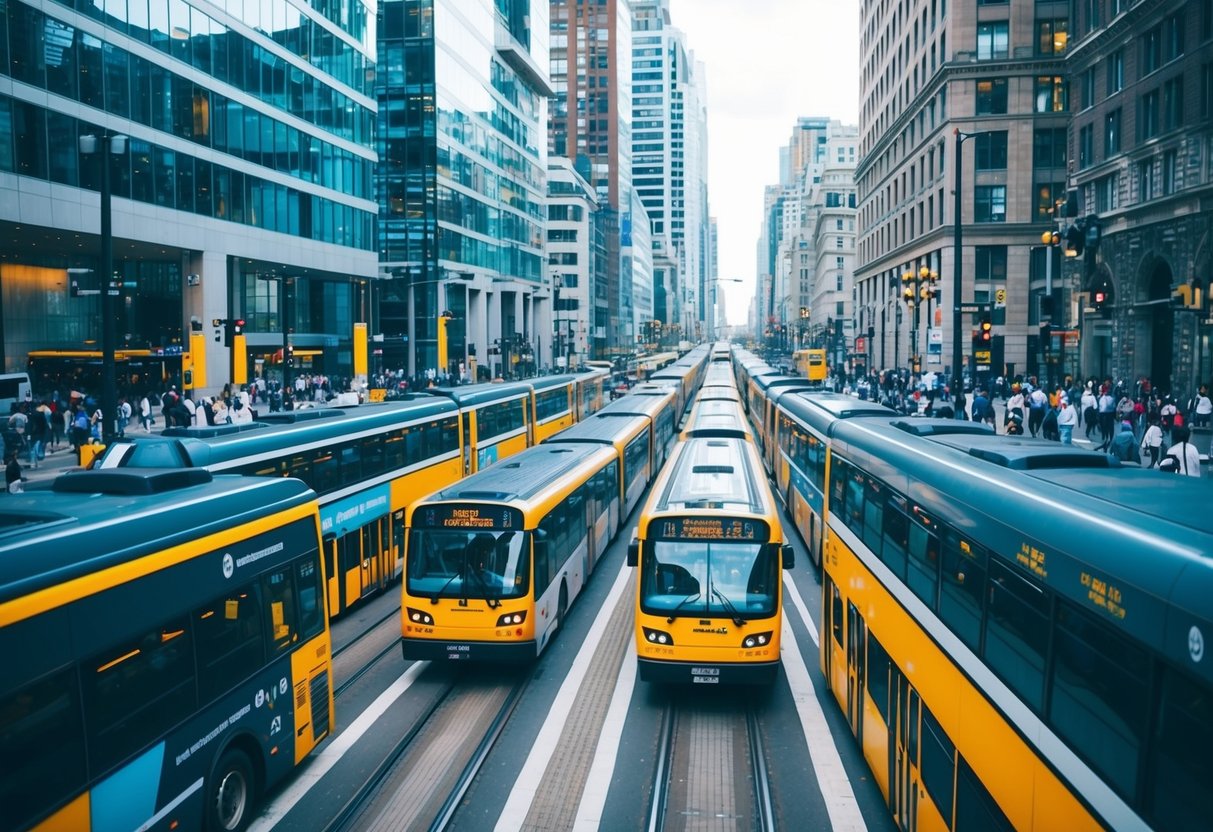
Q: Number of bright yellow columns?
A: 4